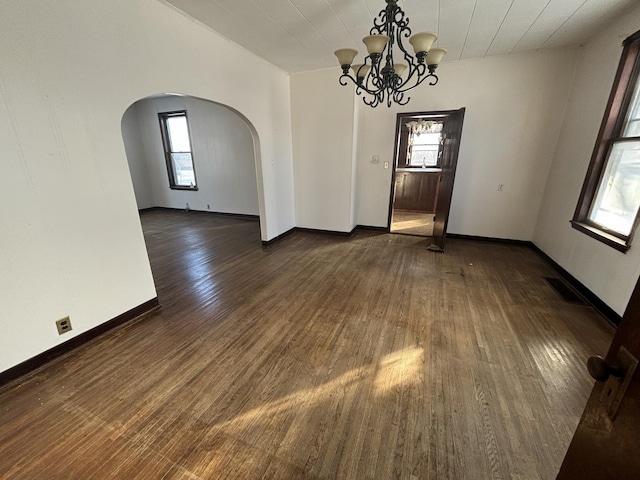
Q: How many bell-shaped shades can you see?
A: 6